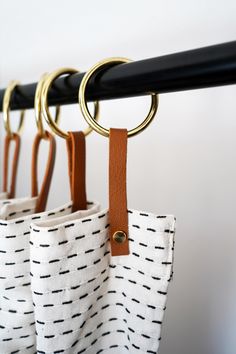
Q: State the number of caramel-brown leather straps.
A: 4